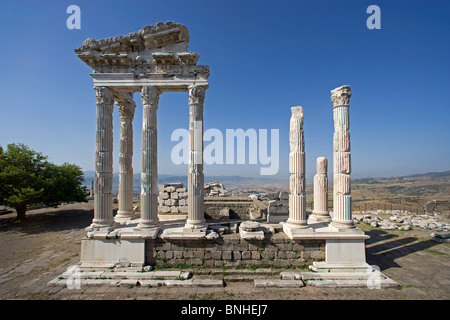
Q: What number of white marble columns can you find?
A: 7